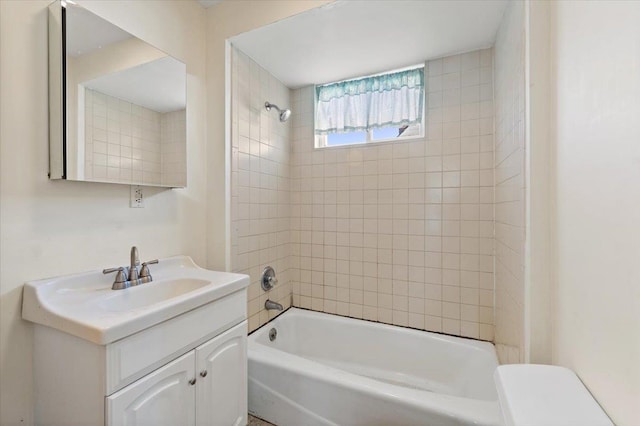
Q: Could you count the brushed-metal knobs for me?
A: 2